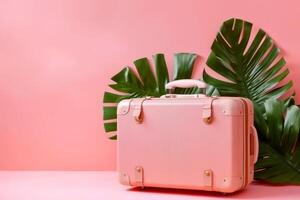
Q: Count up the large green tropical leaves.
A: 3